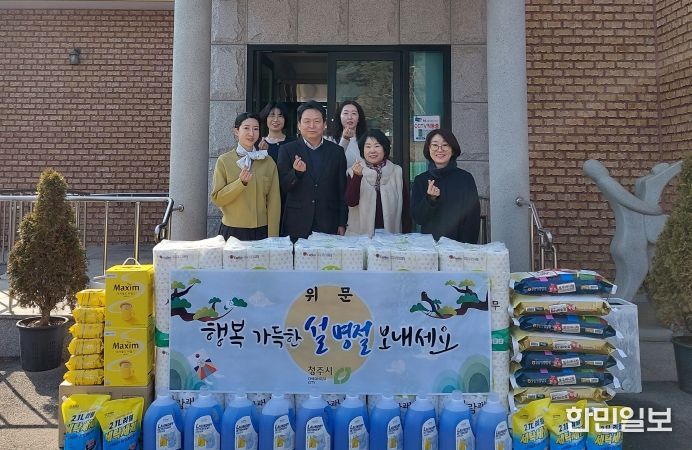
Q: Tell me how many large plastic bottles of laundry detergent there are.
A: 10